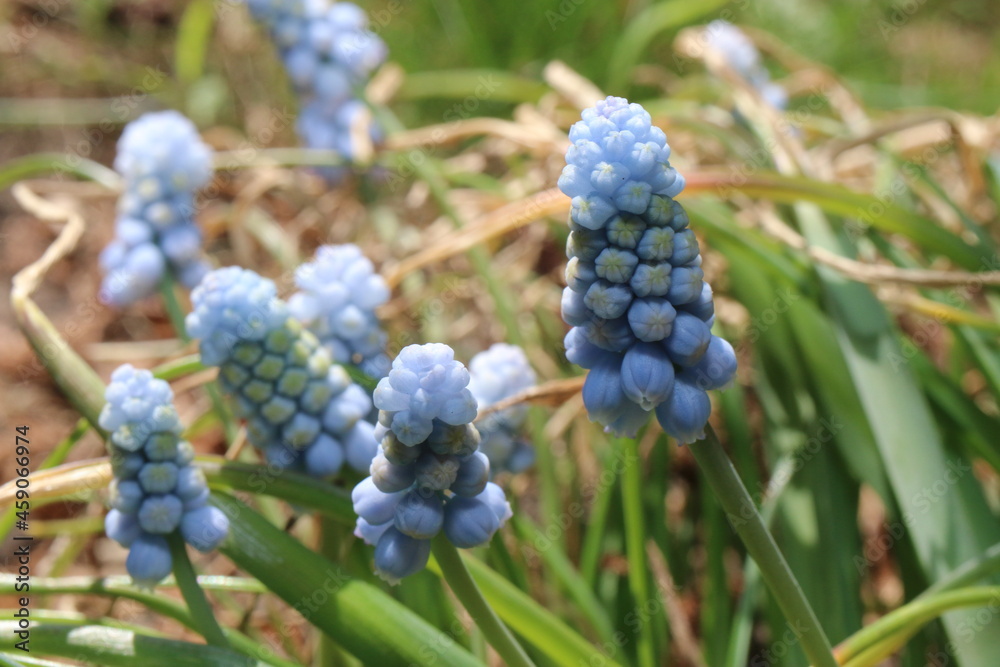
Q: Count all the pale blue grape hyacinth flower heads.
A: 9